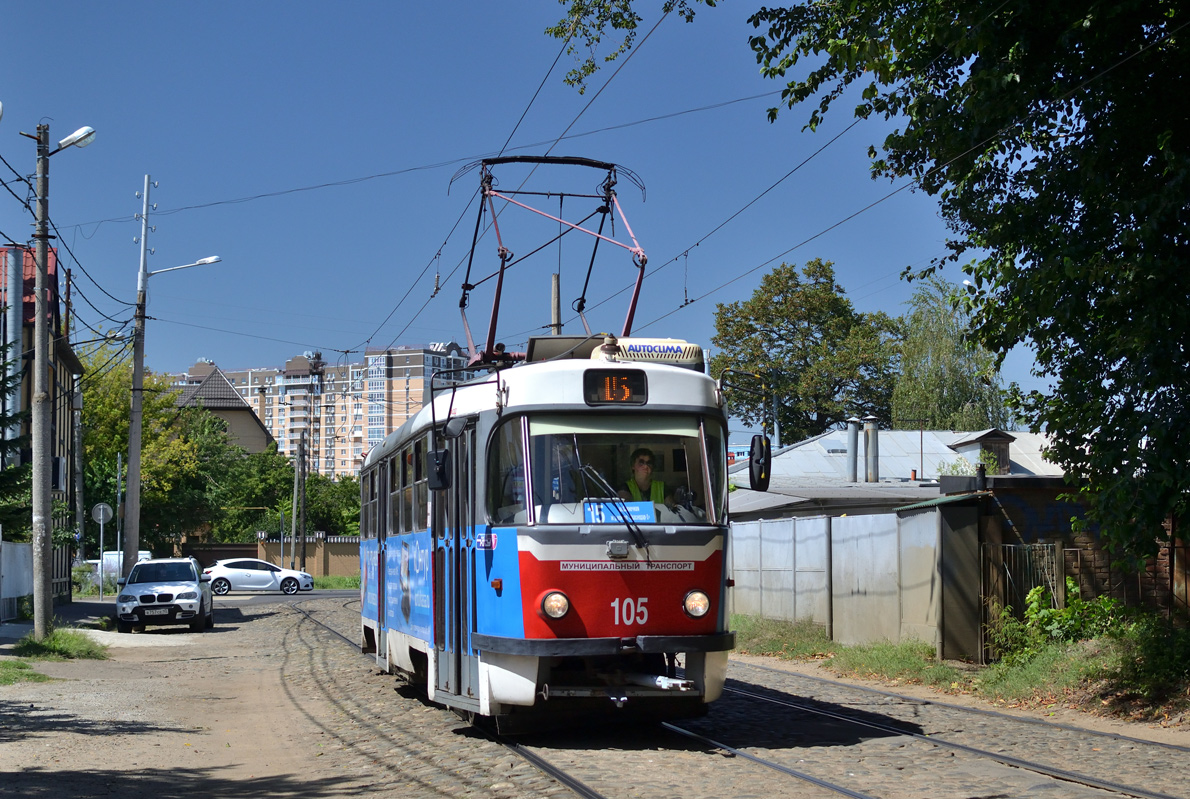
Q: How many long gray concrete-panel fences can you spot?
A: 1